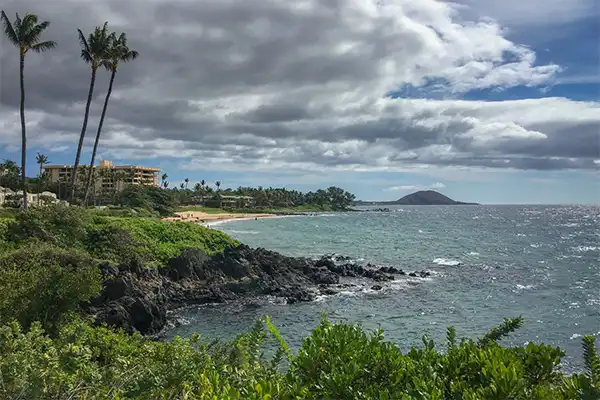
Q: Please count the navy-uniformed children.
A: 0